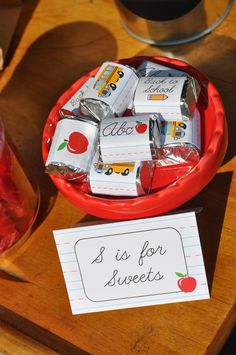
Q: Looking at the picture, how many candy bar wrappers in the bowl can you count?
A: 8